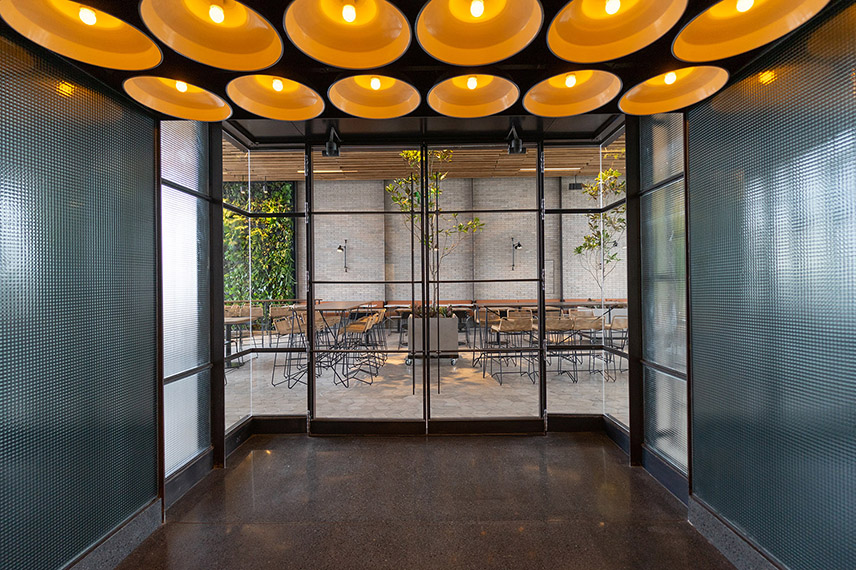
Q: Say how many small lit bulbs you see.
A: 12